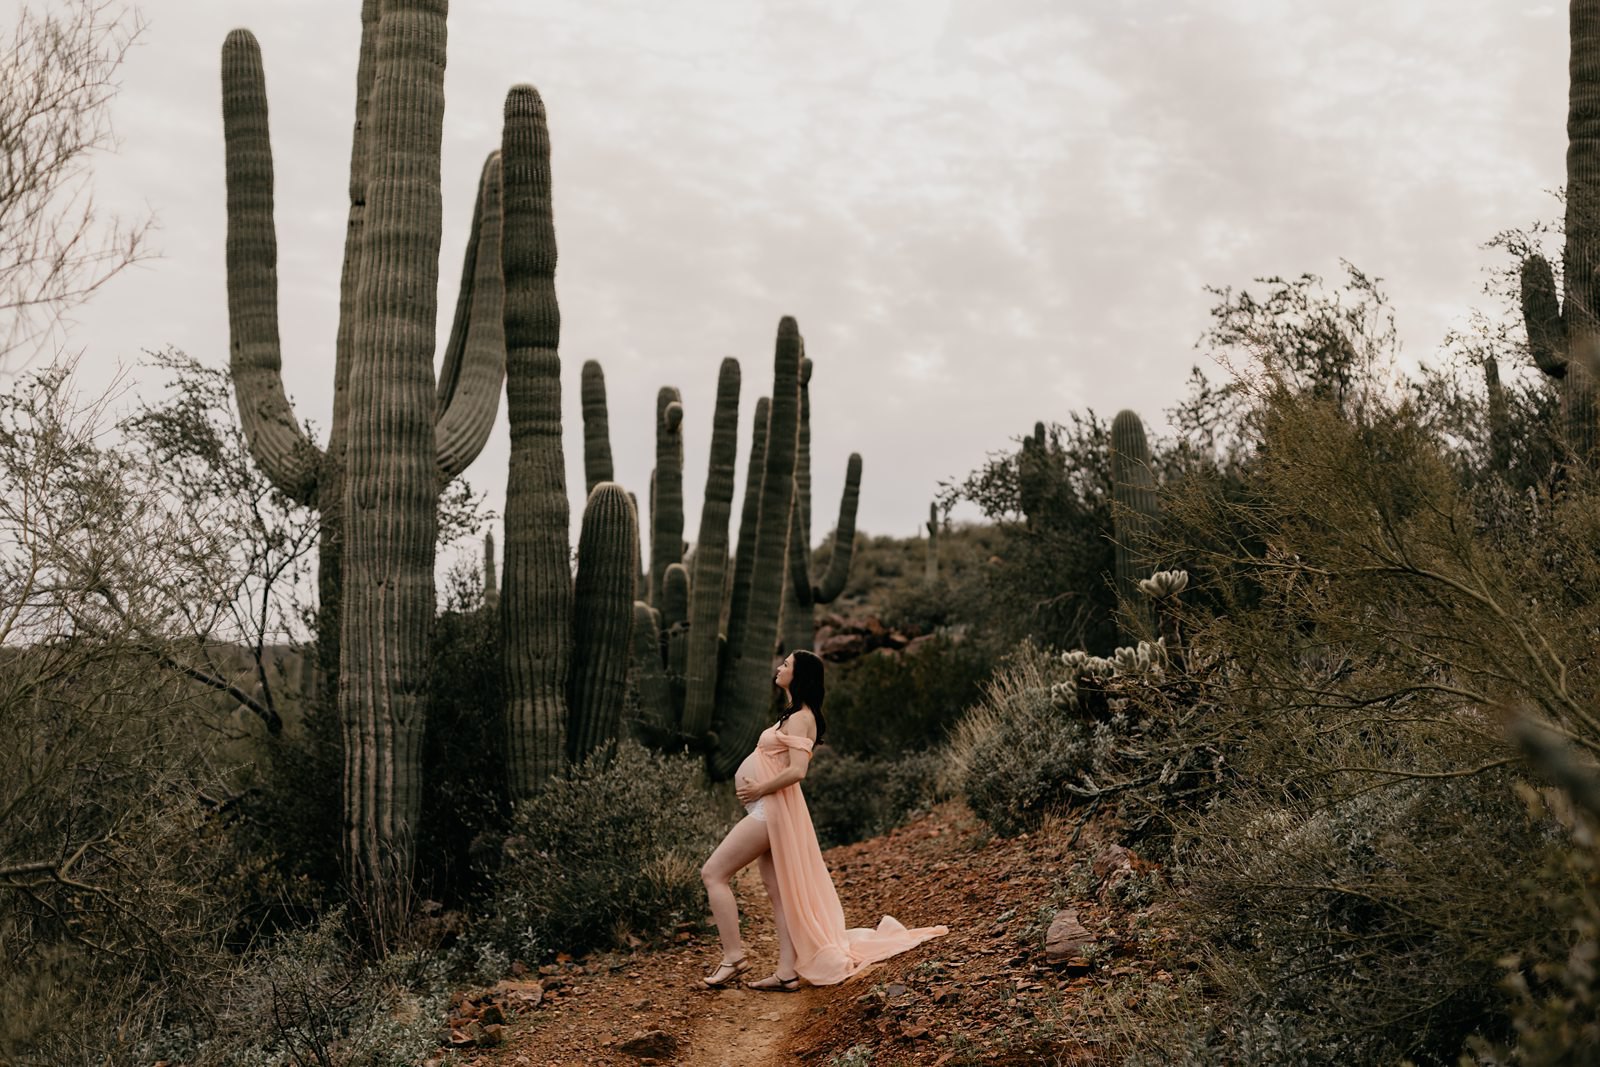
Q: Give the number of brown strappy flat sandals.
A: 2